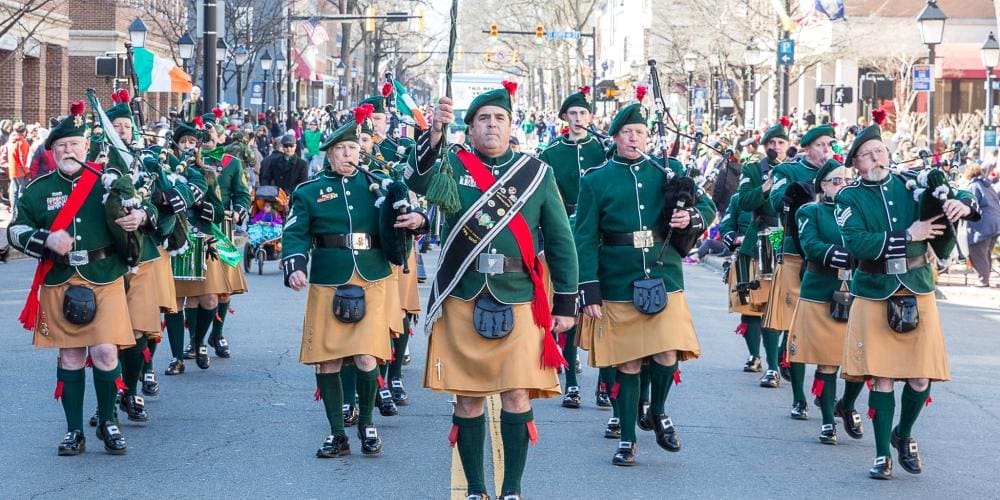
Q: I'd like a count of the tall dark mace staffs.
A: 1